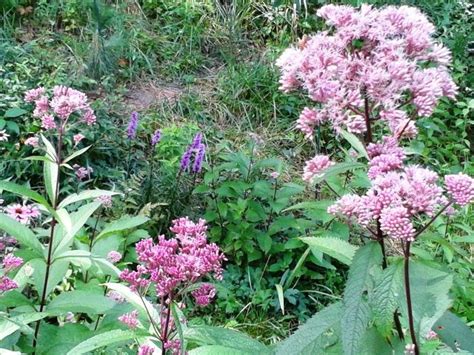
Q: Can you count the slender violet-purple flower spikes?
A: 5